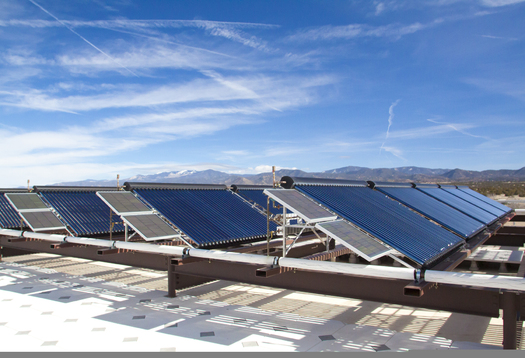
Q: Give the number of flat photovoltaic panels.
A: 6